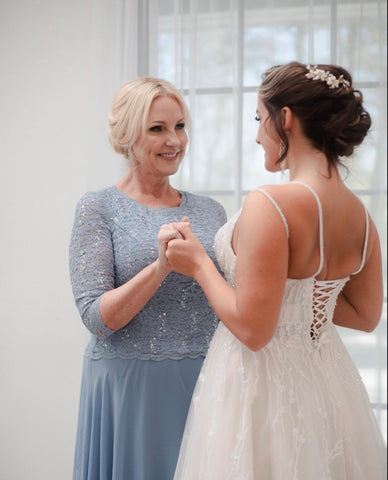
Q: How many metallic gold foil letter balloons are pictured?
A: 0